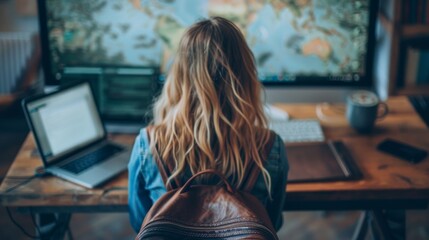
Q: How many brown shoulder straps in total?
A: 2